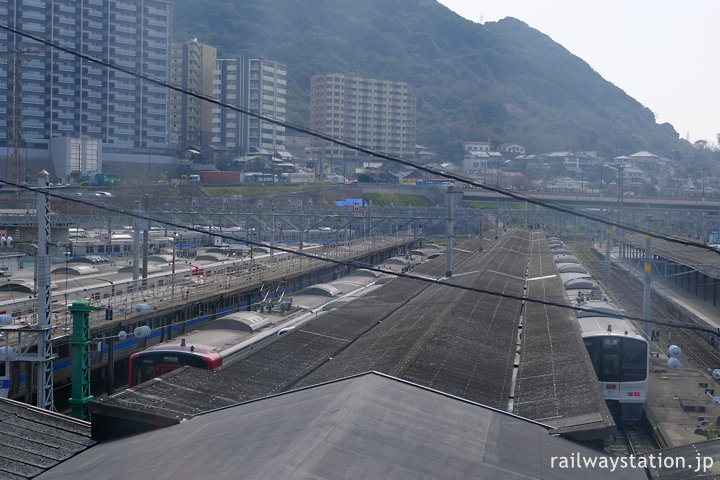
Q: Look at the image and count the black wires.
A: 2